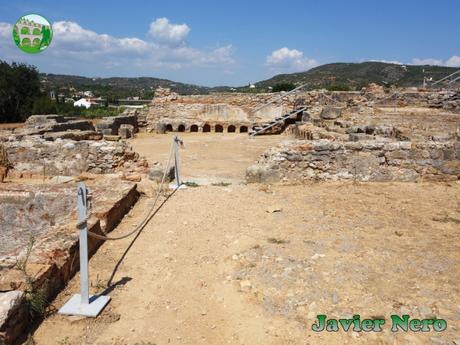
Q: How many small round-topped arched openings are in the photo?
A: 7